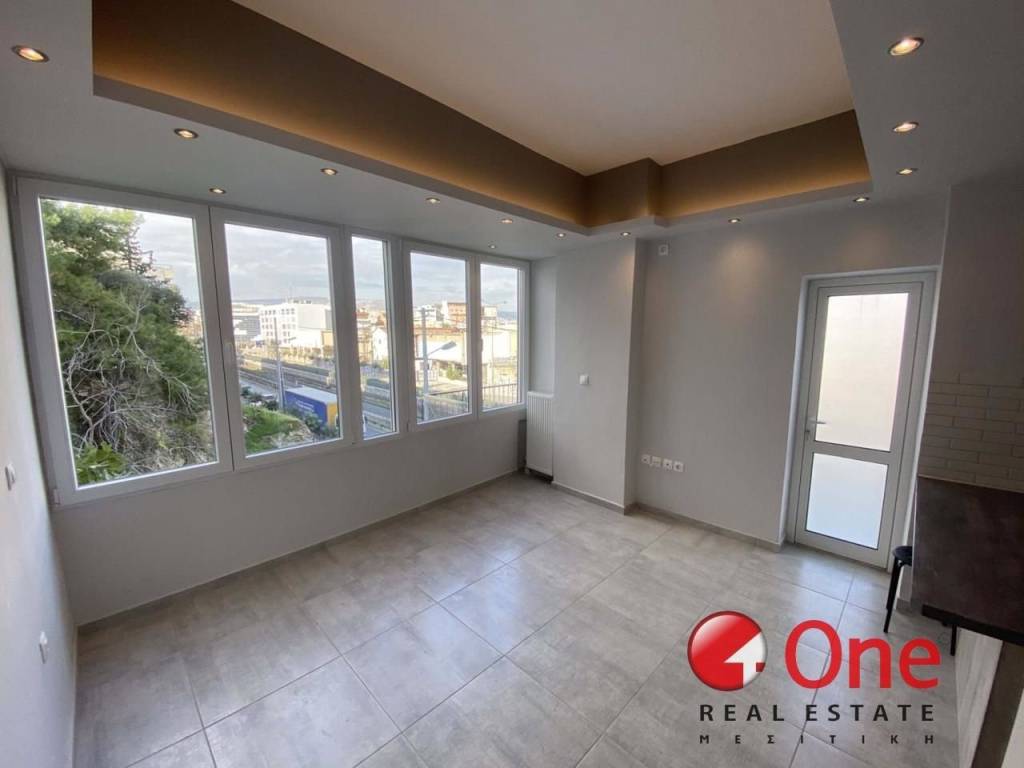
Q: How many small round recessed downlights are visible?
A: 14